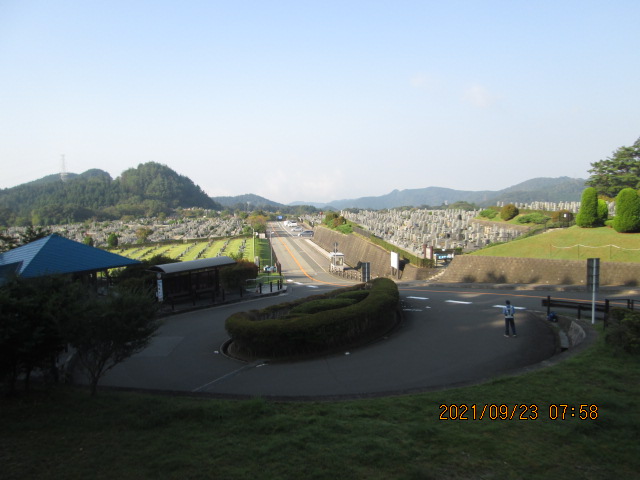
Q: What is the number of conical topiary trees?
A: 3